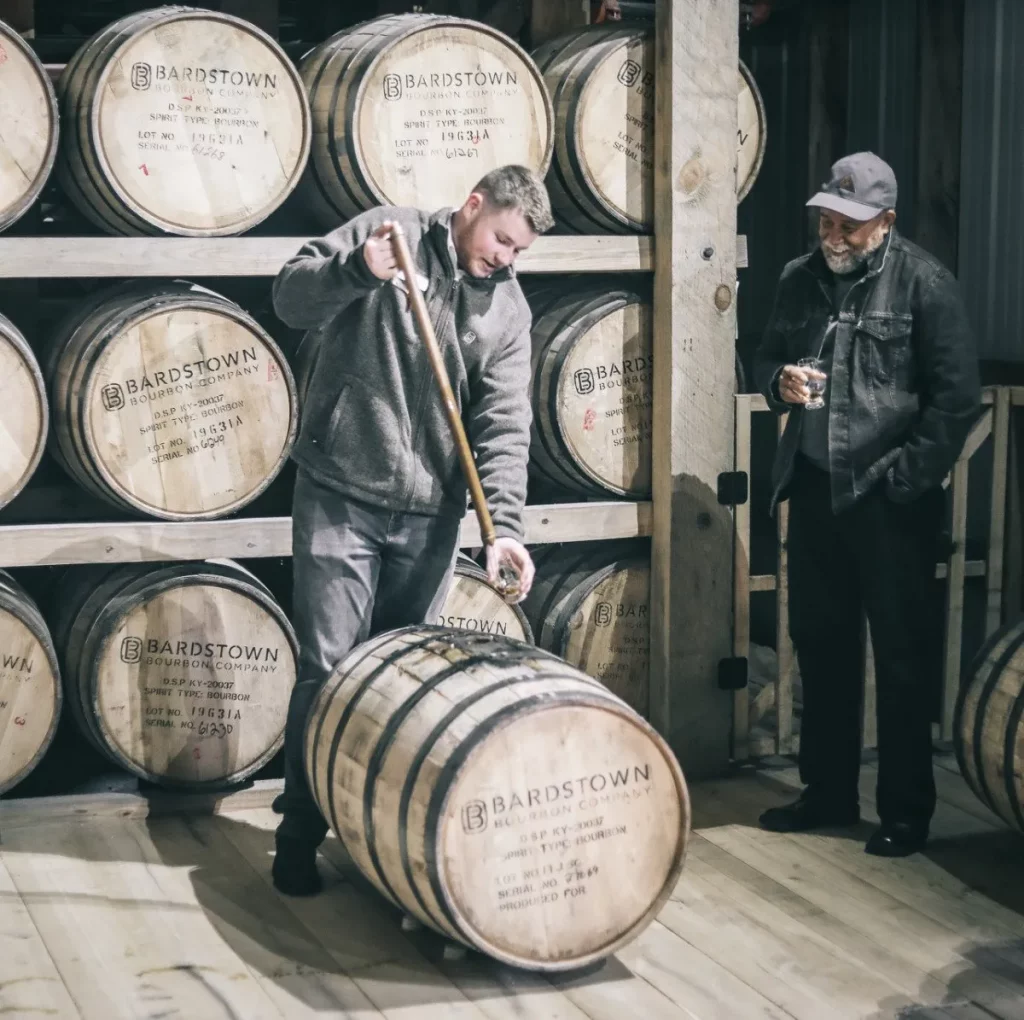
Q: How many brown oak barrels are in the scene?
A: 13